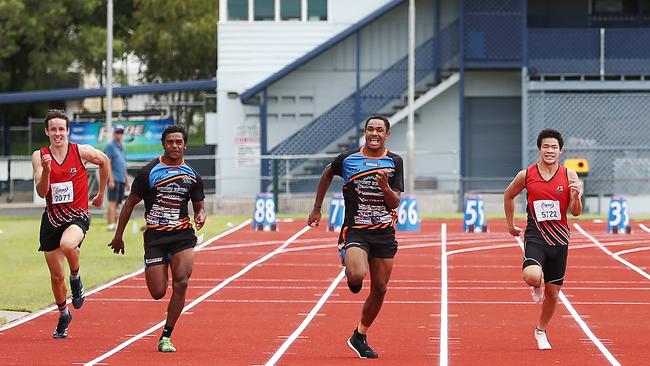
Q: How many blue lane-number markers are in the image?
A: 5